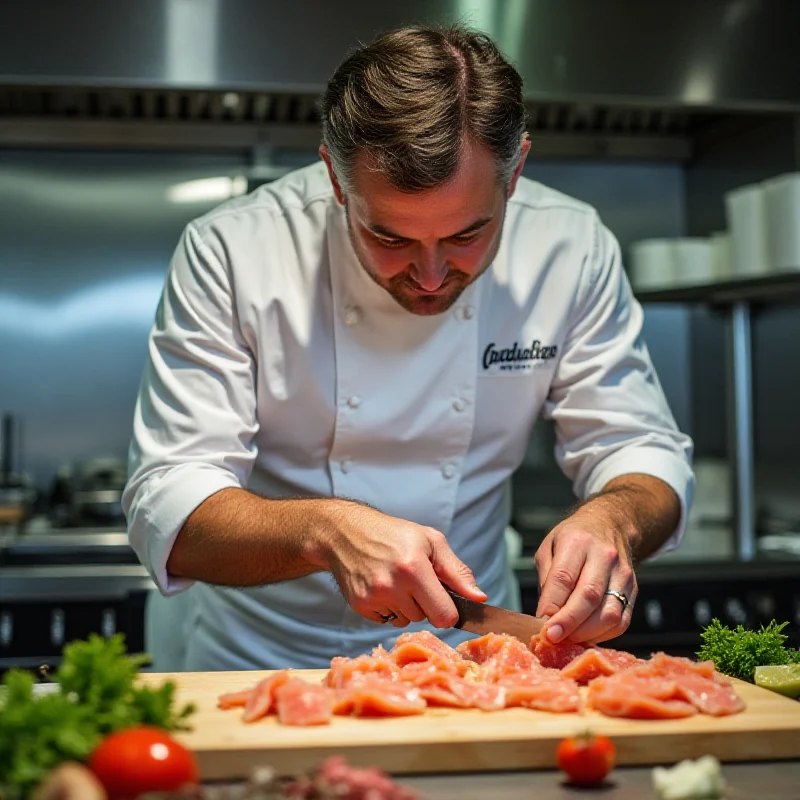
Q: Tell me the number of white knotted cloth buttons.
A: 6